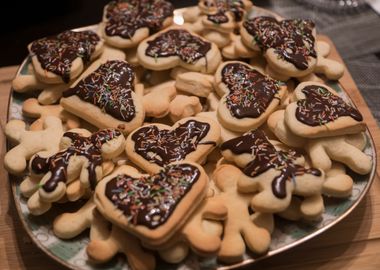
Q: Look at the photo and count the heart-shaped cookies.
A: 9